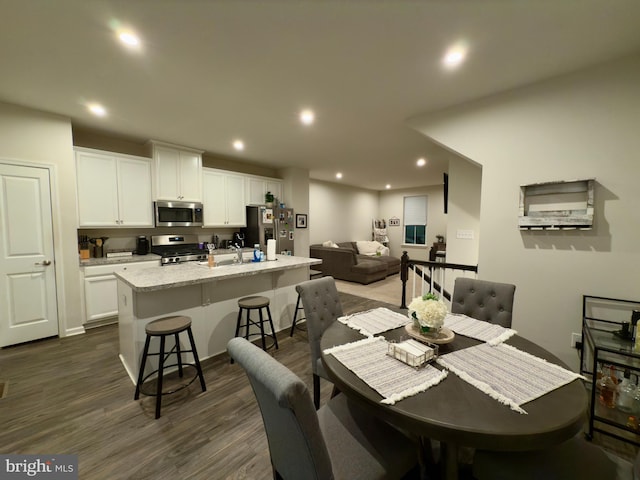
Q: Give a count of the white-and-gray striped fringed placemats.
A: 4